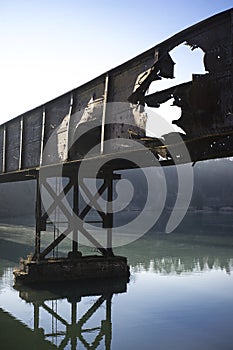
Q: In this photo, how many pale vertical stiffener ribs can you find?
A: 5